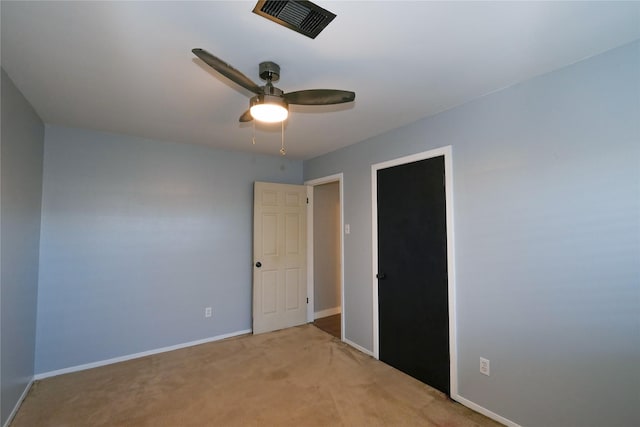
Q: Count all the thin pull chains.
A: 2